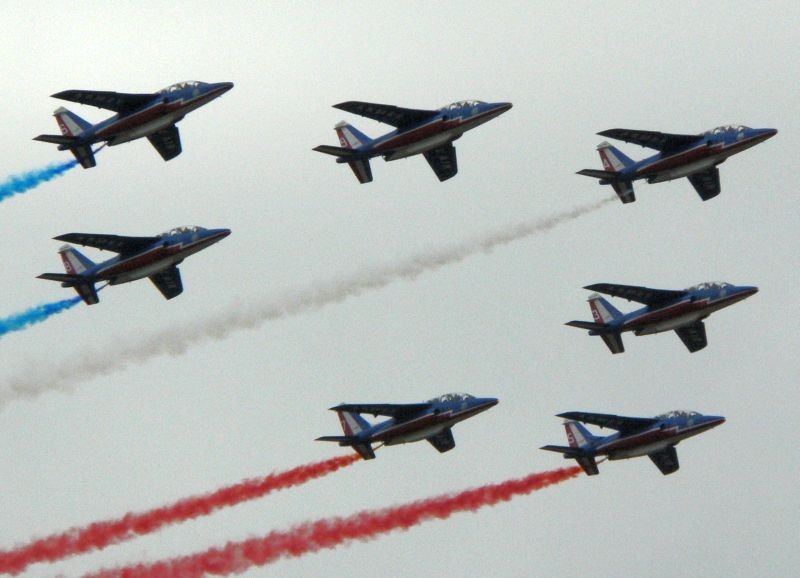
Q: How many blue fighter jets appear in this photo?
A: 7